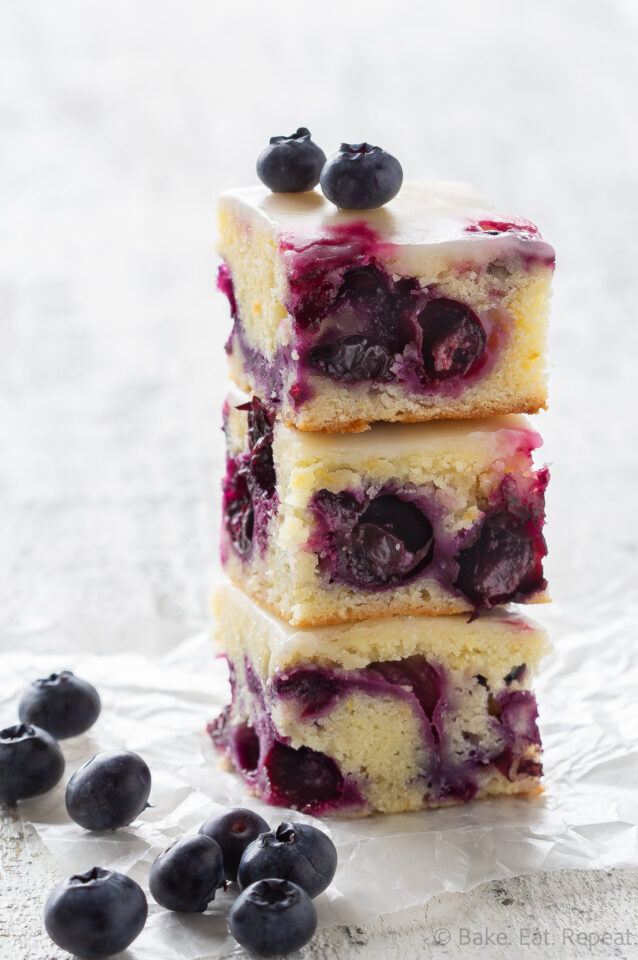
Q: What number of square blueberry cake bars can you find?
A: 3